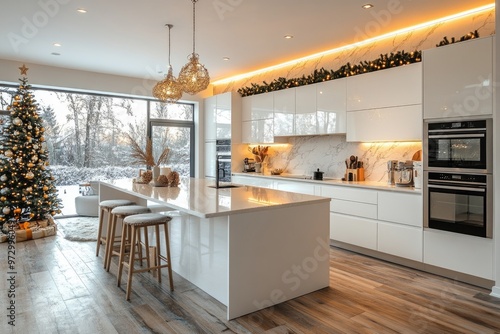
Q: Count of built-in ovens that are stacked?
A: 2